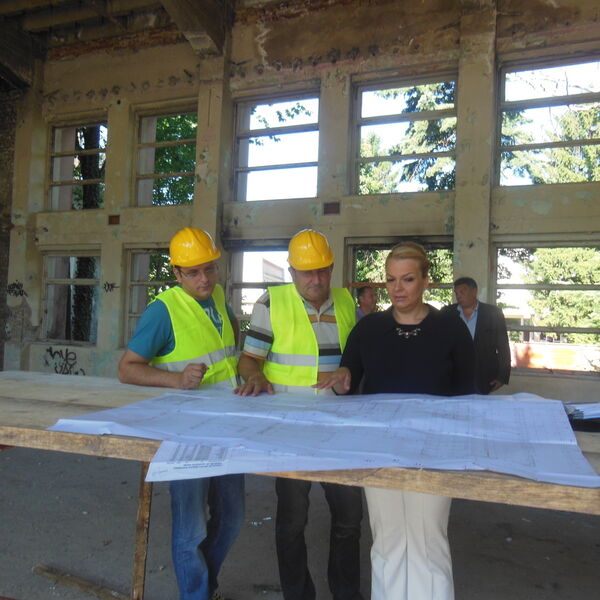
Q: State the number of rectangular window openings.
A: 10